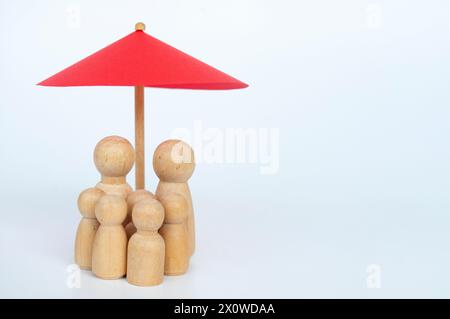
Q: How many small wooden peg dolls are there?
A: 5